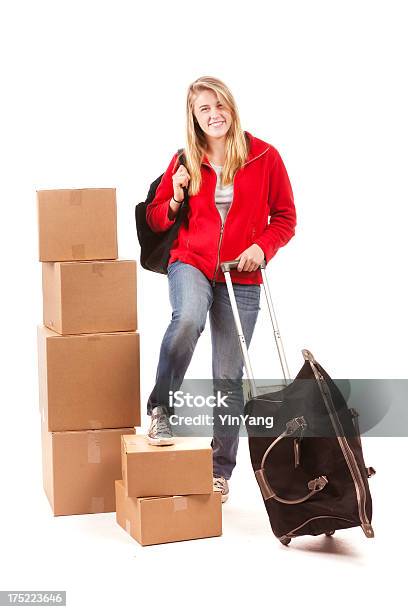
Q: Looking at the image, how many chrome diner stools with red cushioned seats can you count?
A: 0